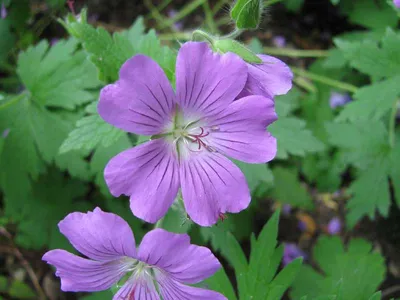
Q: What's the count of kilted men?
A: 0